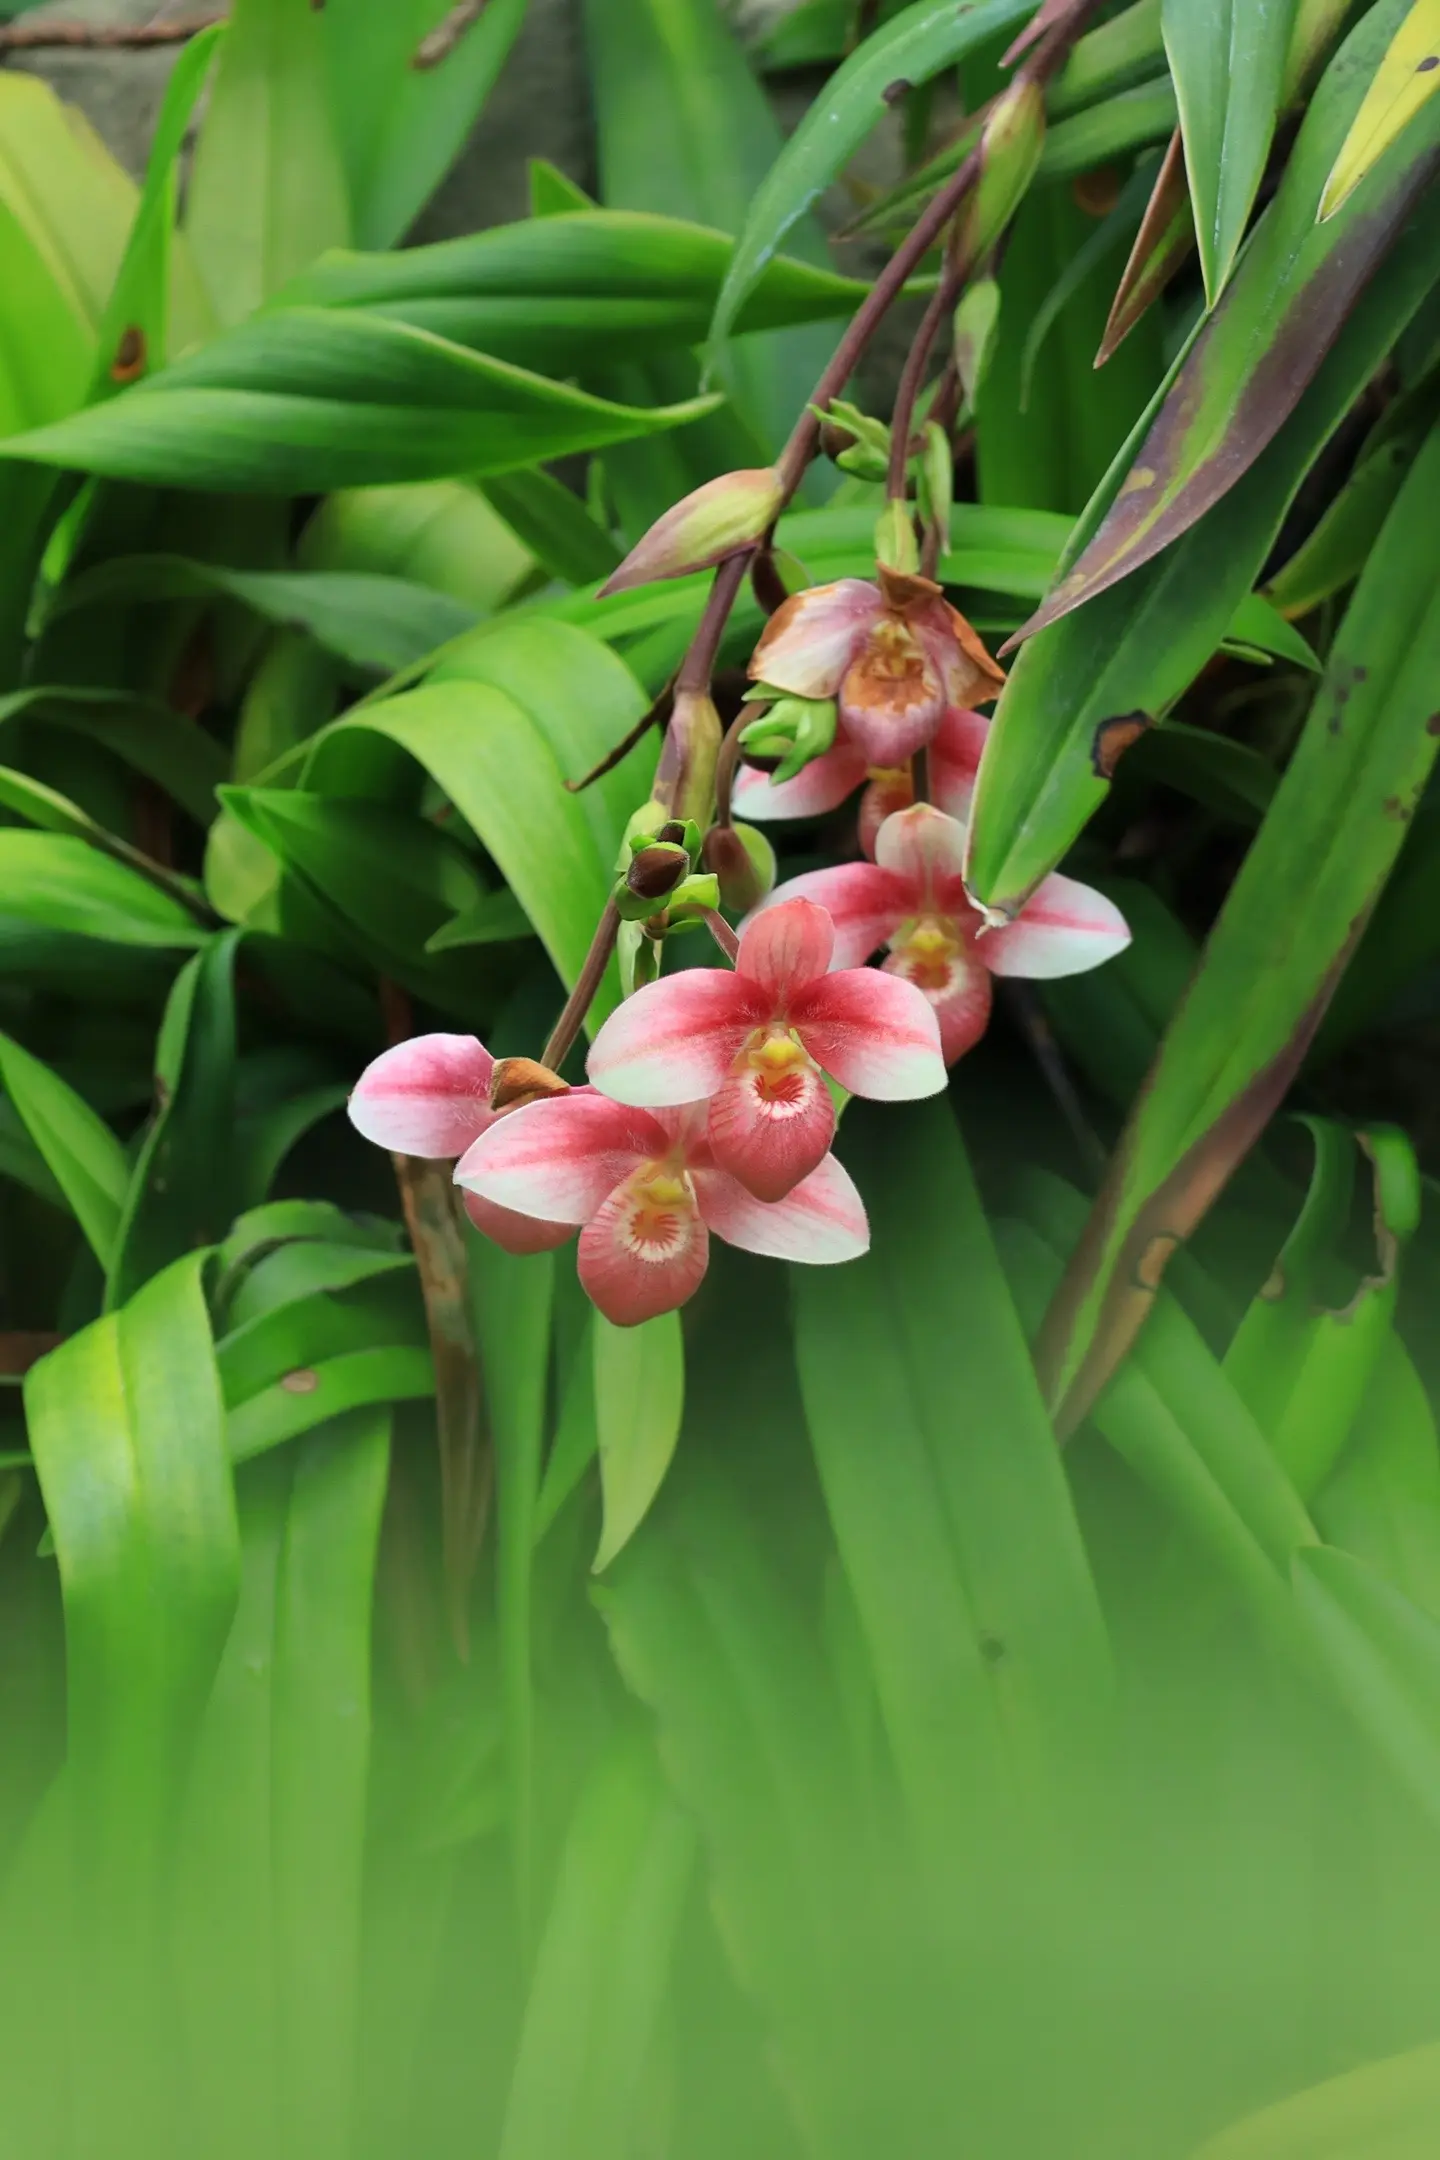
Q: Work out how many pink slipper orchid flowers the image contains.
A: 6